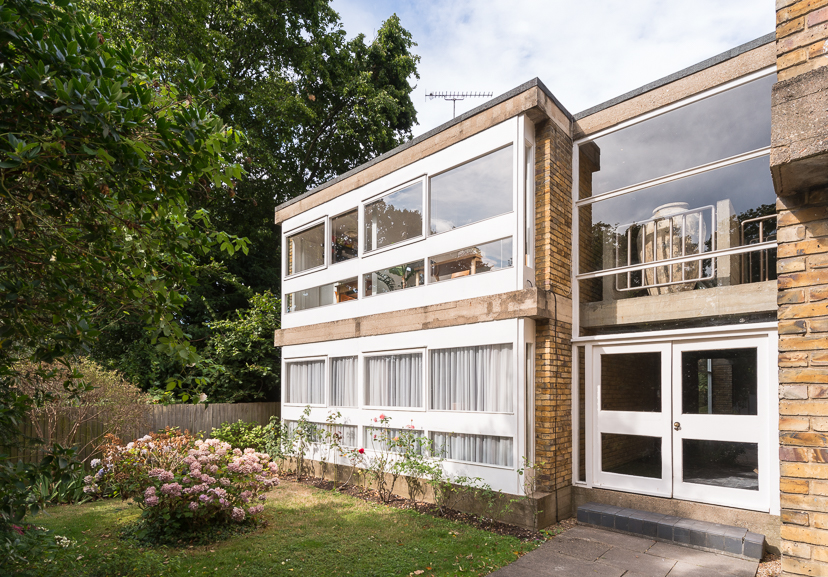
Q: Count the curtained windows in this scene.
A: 7